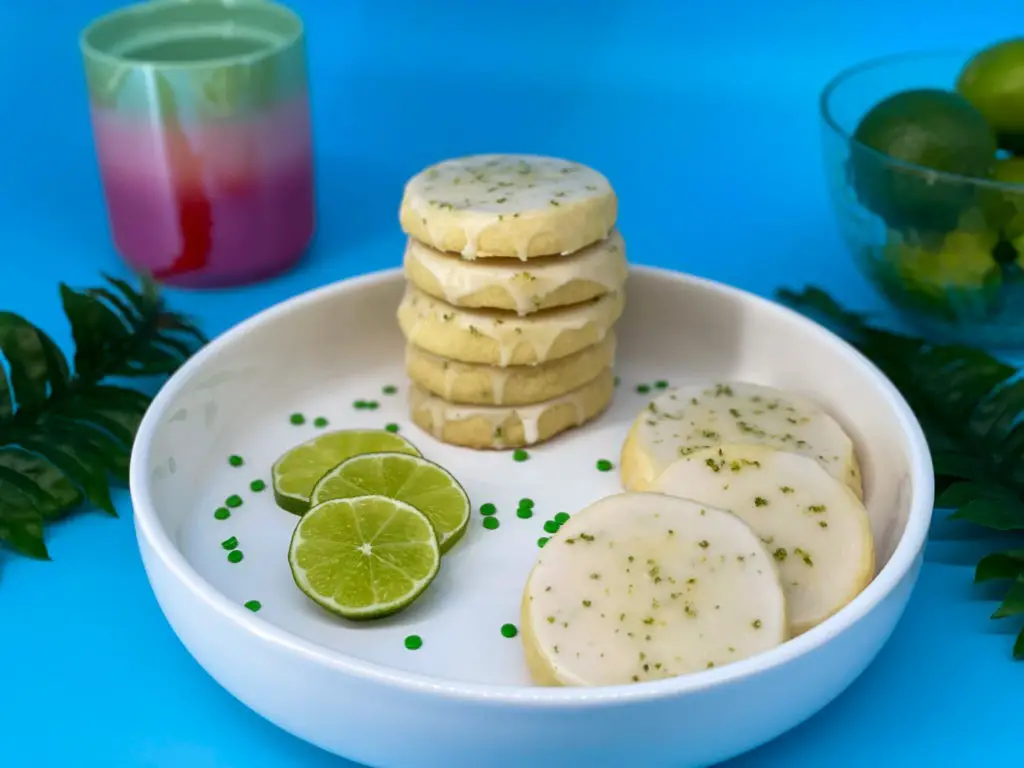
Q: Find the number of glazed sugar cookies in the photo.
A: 8